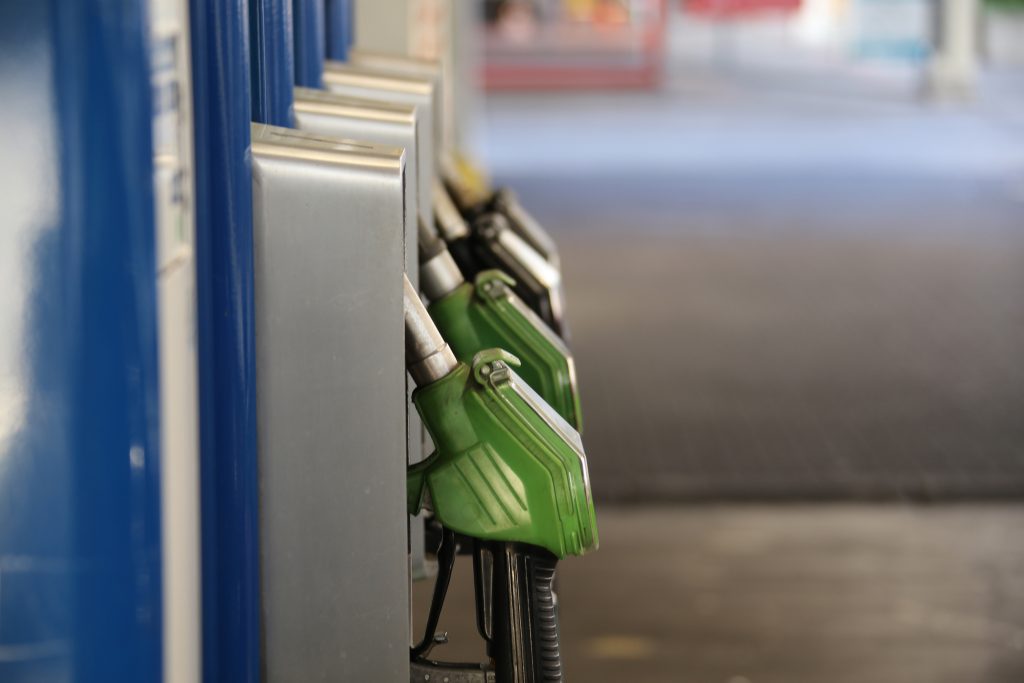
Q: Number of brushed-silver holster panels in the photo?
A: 4